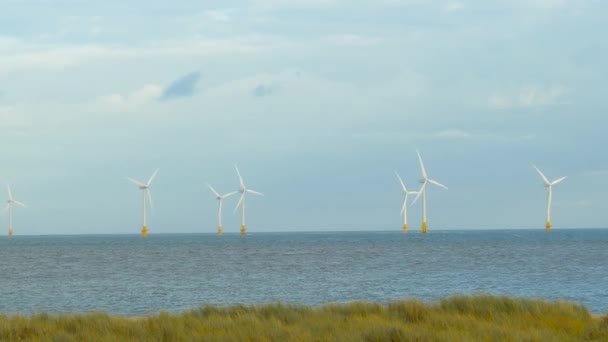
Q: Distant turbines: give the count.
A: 7